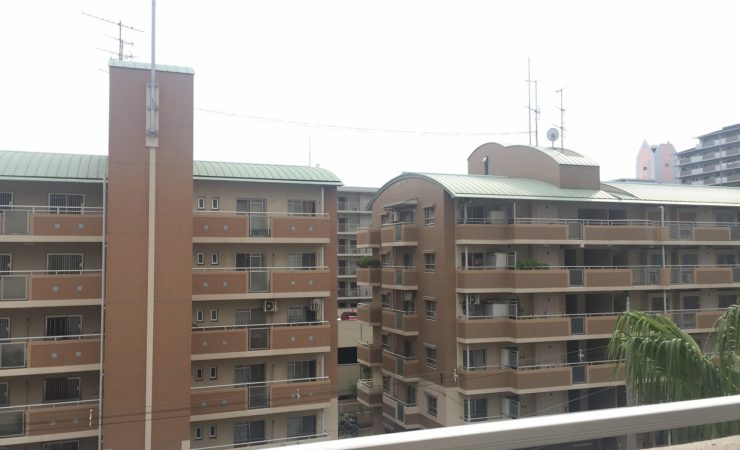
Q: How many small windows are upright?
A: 10